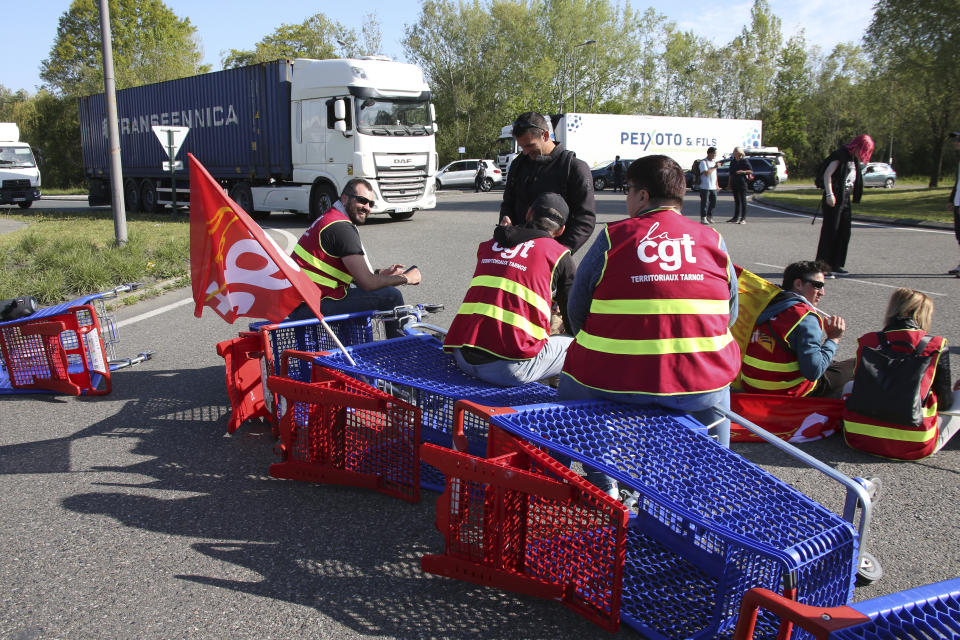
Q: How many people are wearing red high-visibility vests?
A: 5